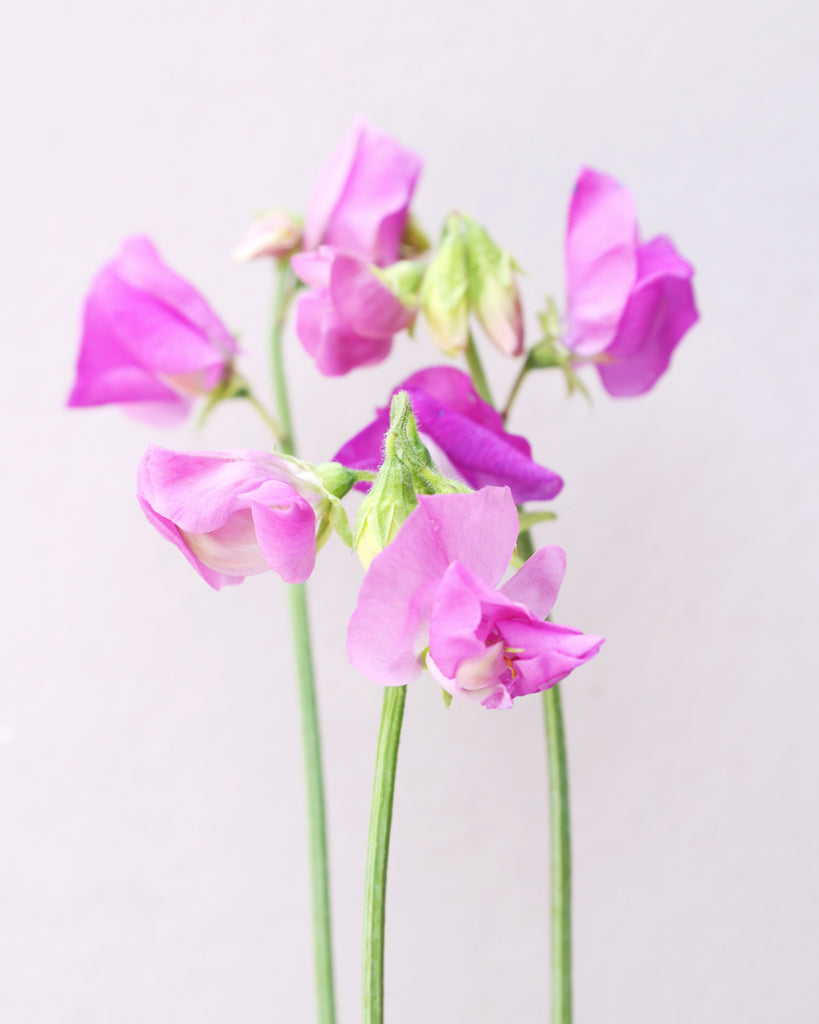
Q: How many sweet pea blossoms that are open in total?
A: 7